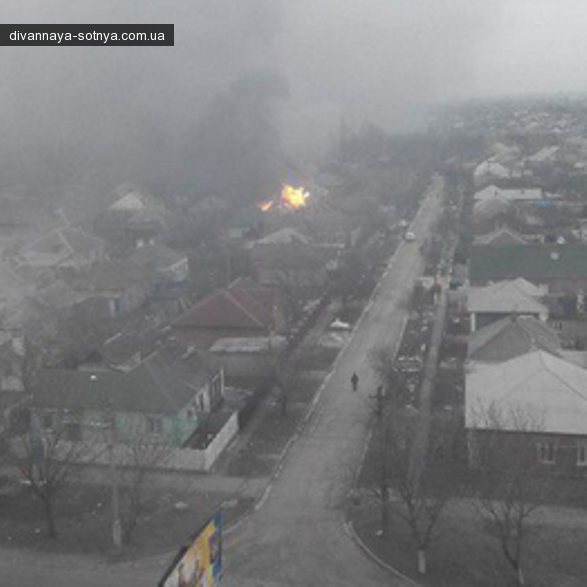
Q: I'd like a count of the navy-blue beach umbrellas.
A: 0